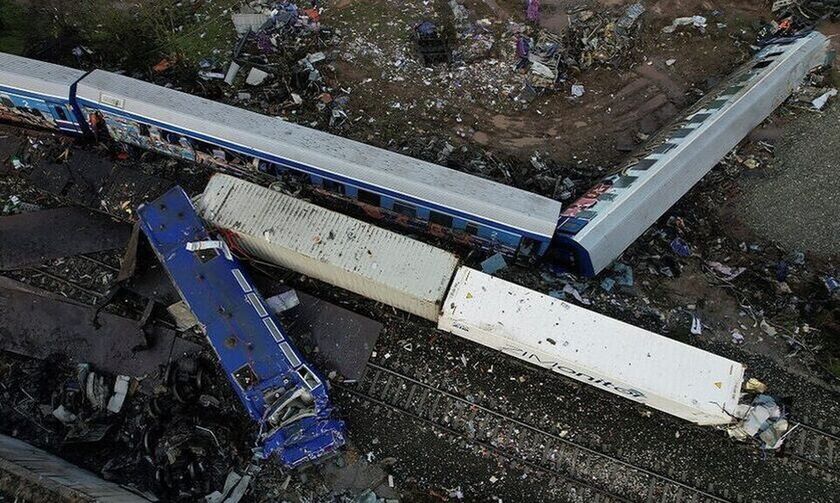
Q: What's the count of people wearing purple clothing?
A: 0